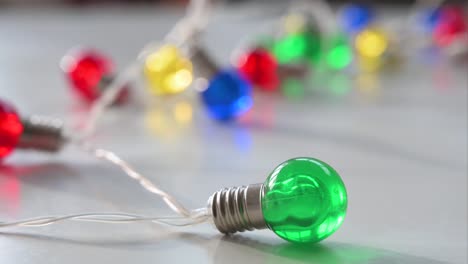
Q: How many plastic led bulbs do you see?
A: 12